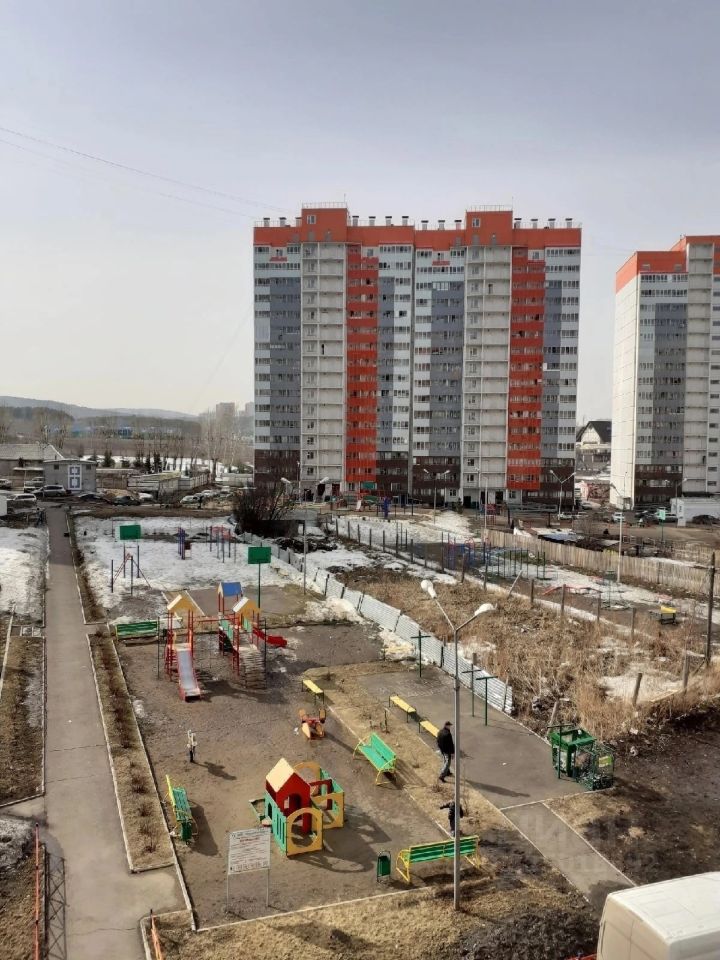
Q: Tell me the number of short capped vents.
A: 14